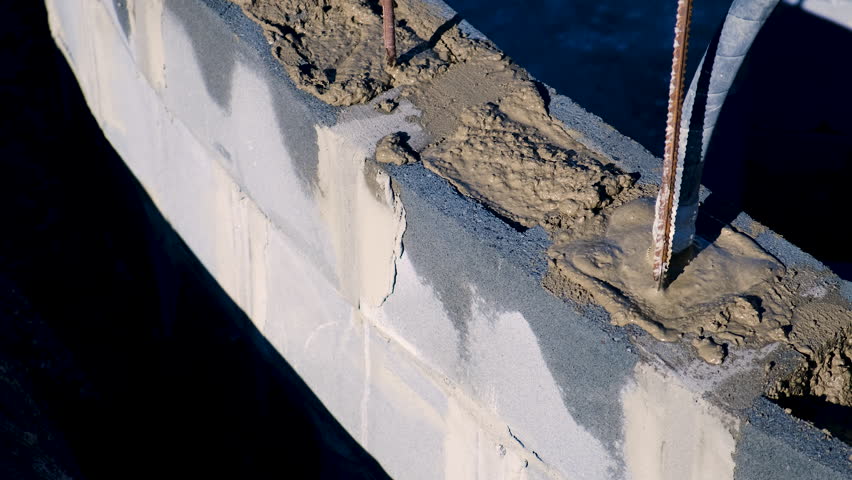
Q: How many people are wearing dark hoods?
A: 0